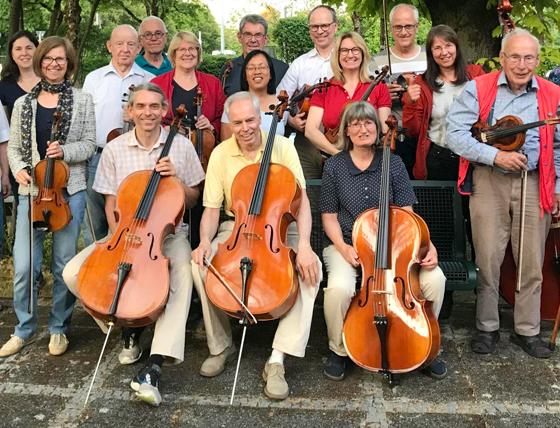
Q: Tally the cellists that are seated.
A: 3